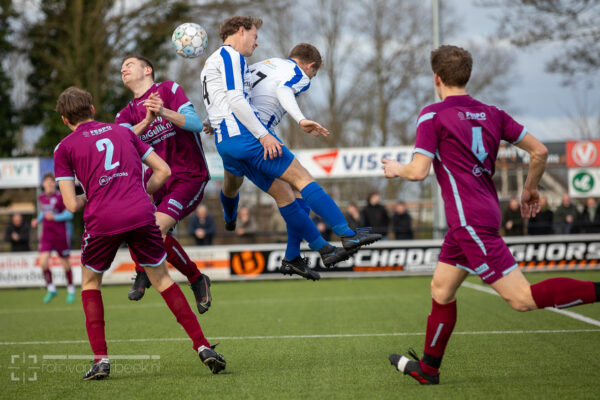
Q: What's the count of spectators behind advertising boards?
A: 11